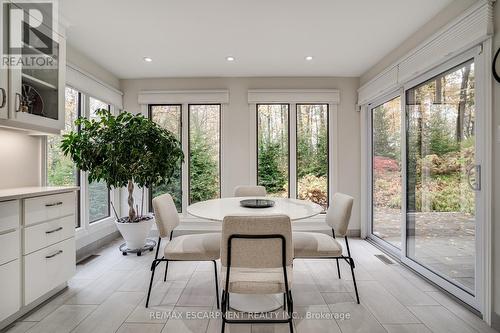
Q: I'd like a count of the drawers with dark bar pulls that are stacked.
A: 3